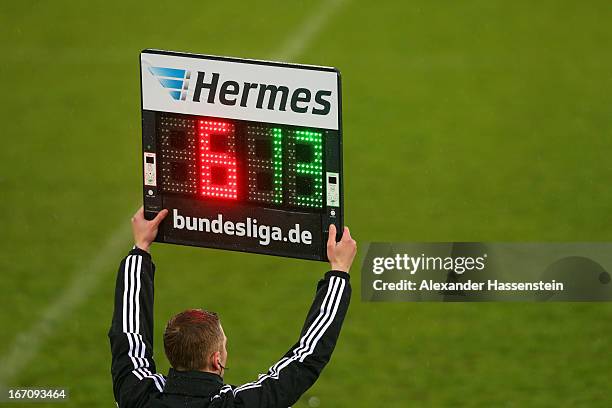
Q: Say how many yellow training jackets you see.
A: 0